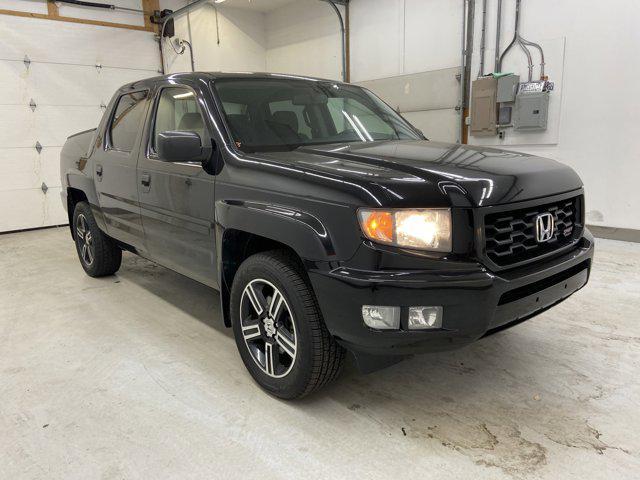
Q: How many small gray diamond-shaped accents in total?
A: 4